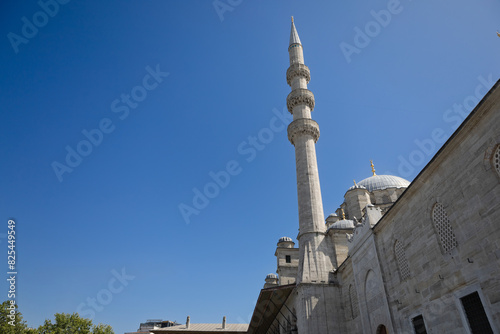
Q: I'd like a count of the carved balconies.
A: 3